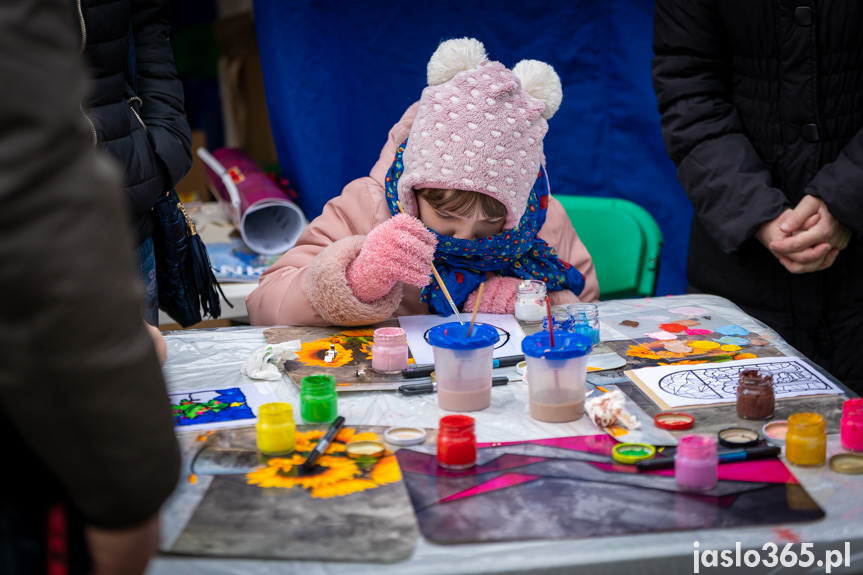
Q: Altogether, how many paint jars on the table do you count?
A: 11